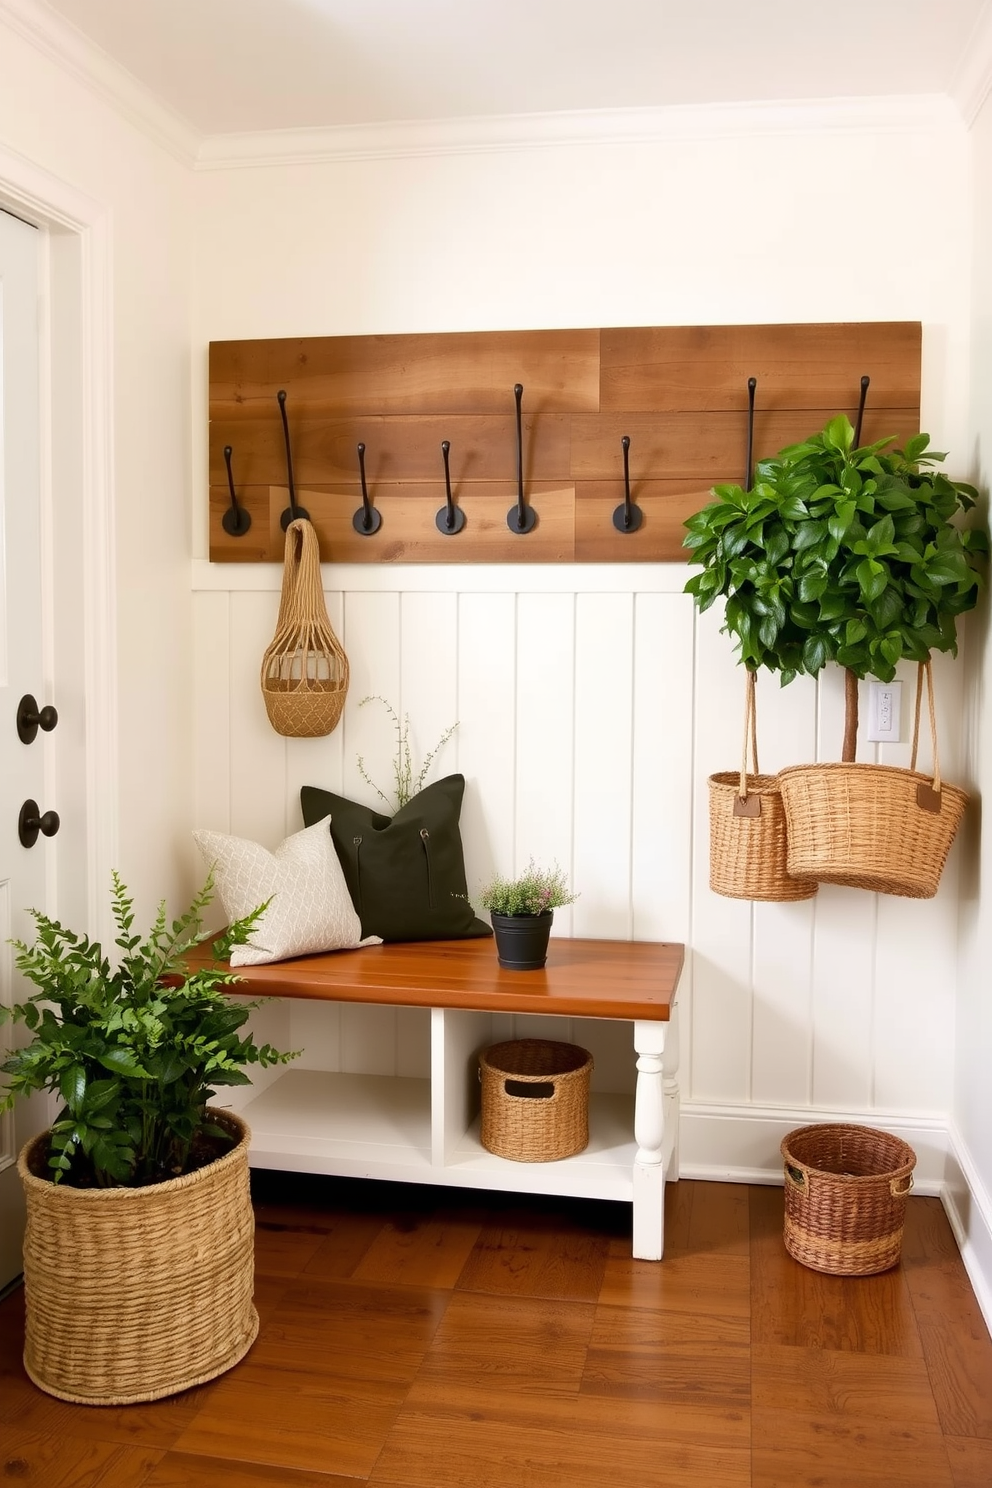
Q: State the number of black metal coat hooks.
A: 8